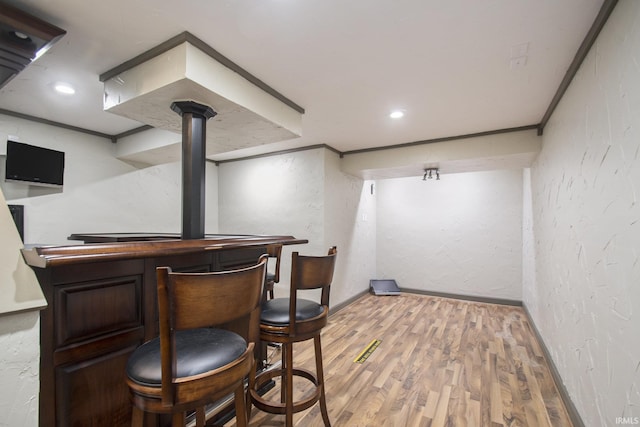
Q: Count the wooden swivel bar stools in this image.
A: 3